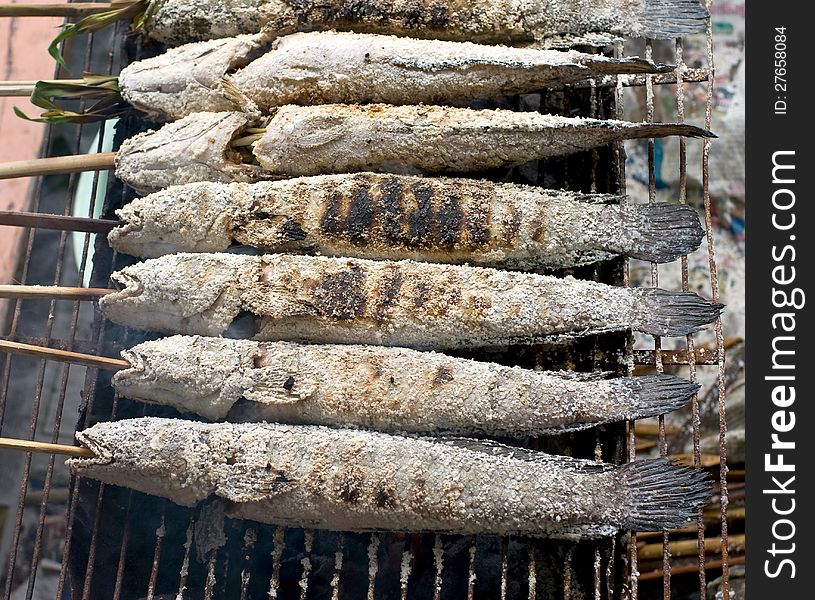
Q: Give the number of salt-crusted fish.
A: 7